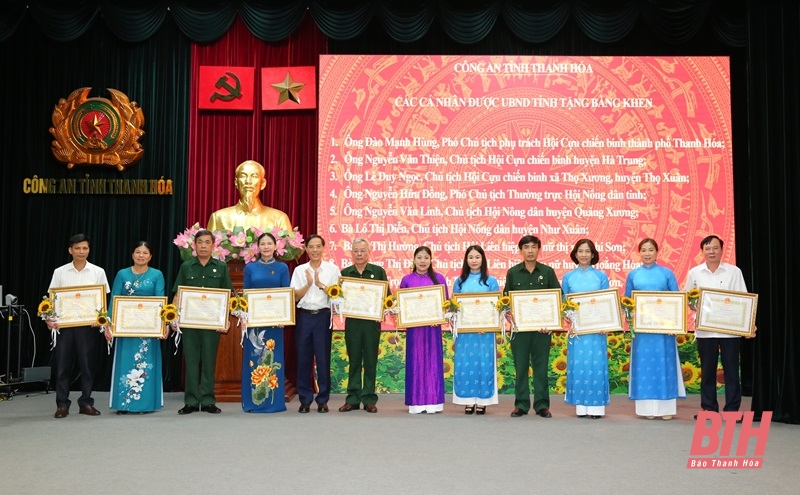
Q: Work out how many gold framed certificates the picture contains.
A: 11